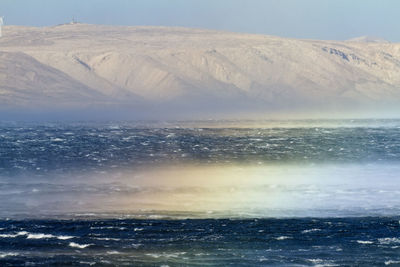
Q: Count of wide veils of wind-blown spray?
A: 2